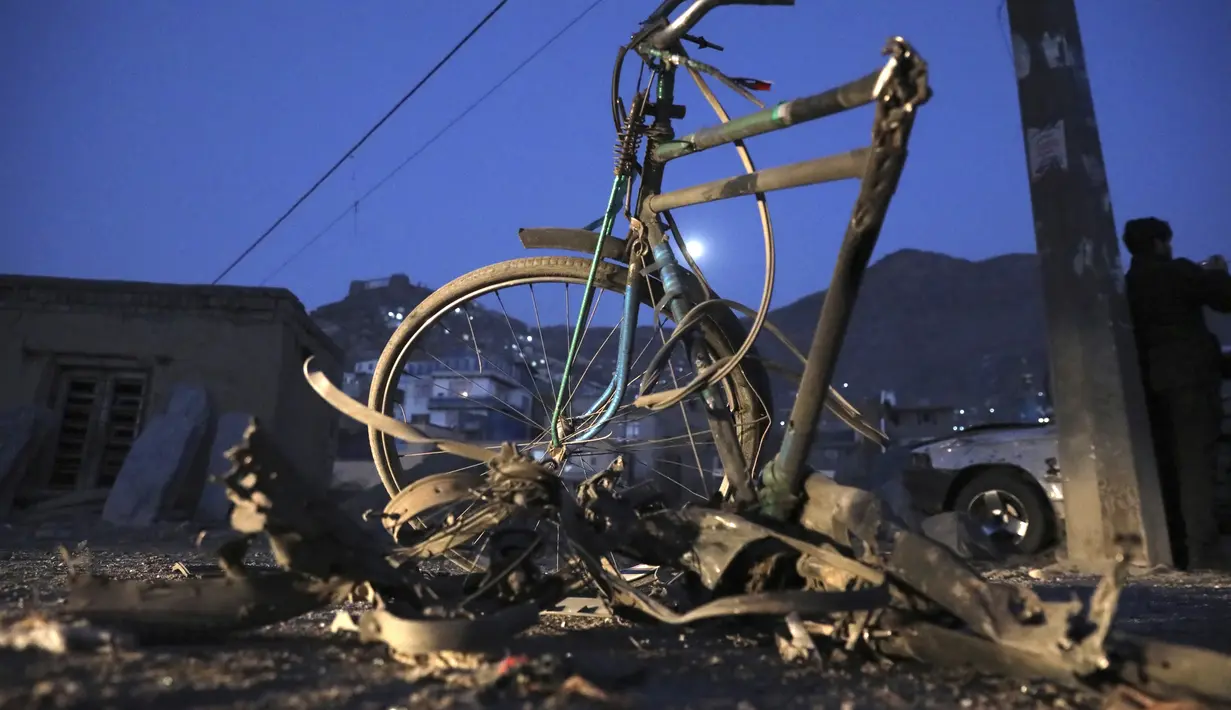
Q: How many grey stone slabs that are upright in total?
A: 3